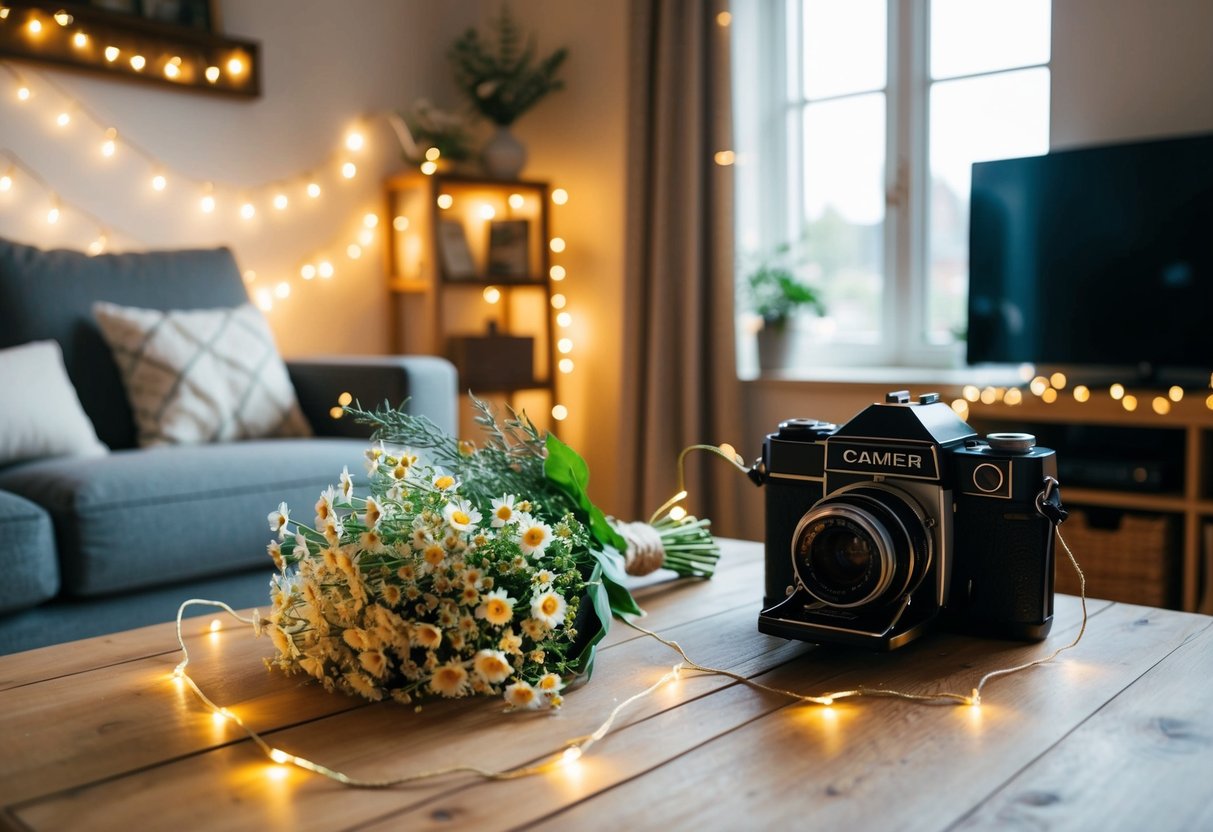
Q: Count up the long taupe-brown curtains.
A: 1